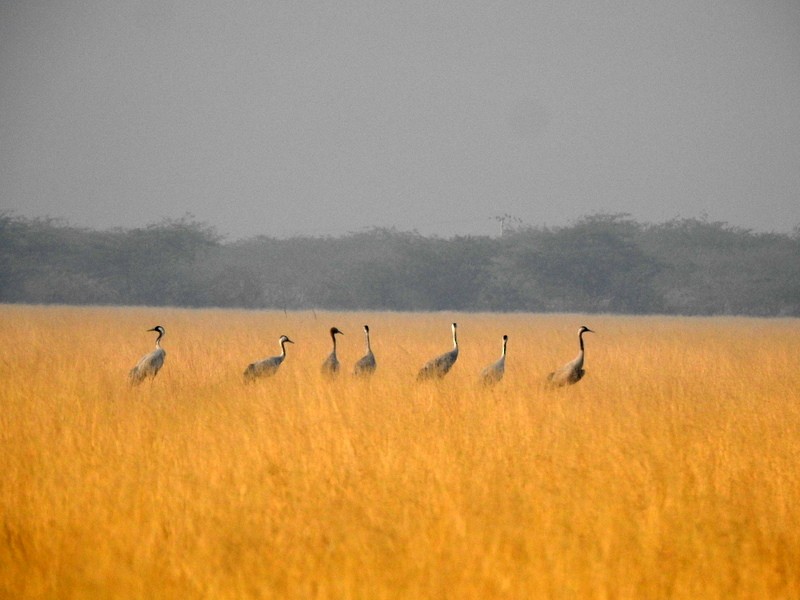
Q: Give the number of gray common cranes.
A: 7